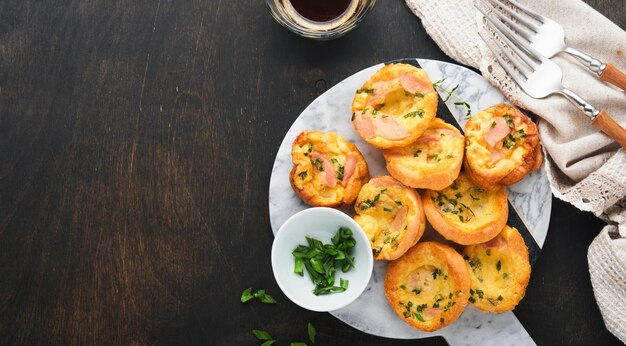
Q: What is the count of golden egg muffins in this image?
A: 8